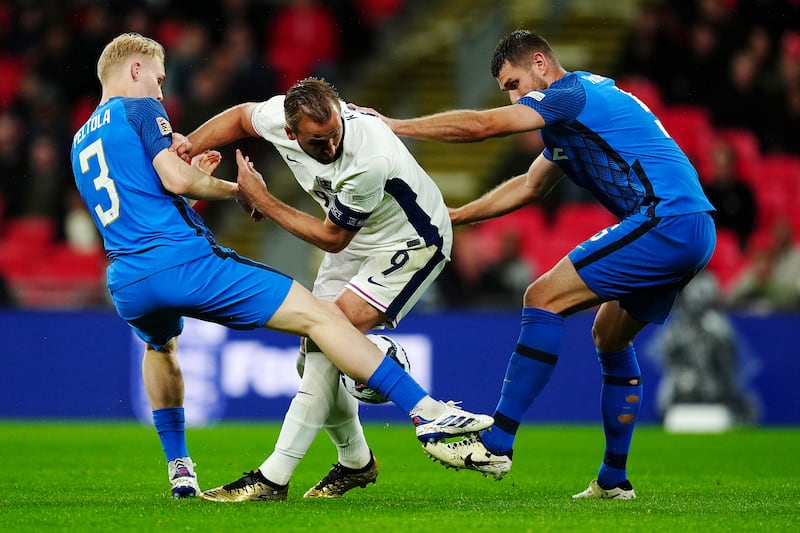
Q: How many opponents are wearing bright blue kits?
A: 2